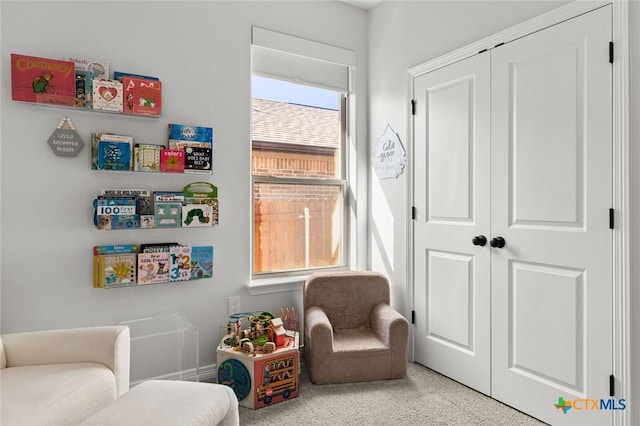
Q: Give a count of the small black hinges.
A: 6